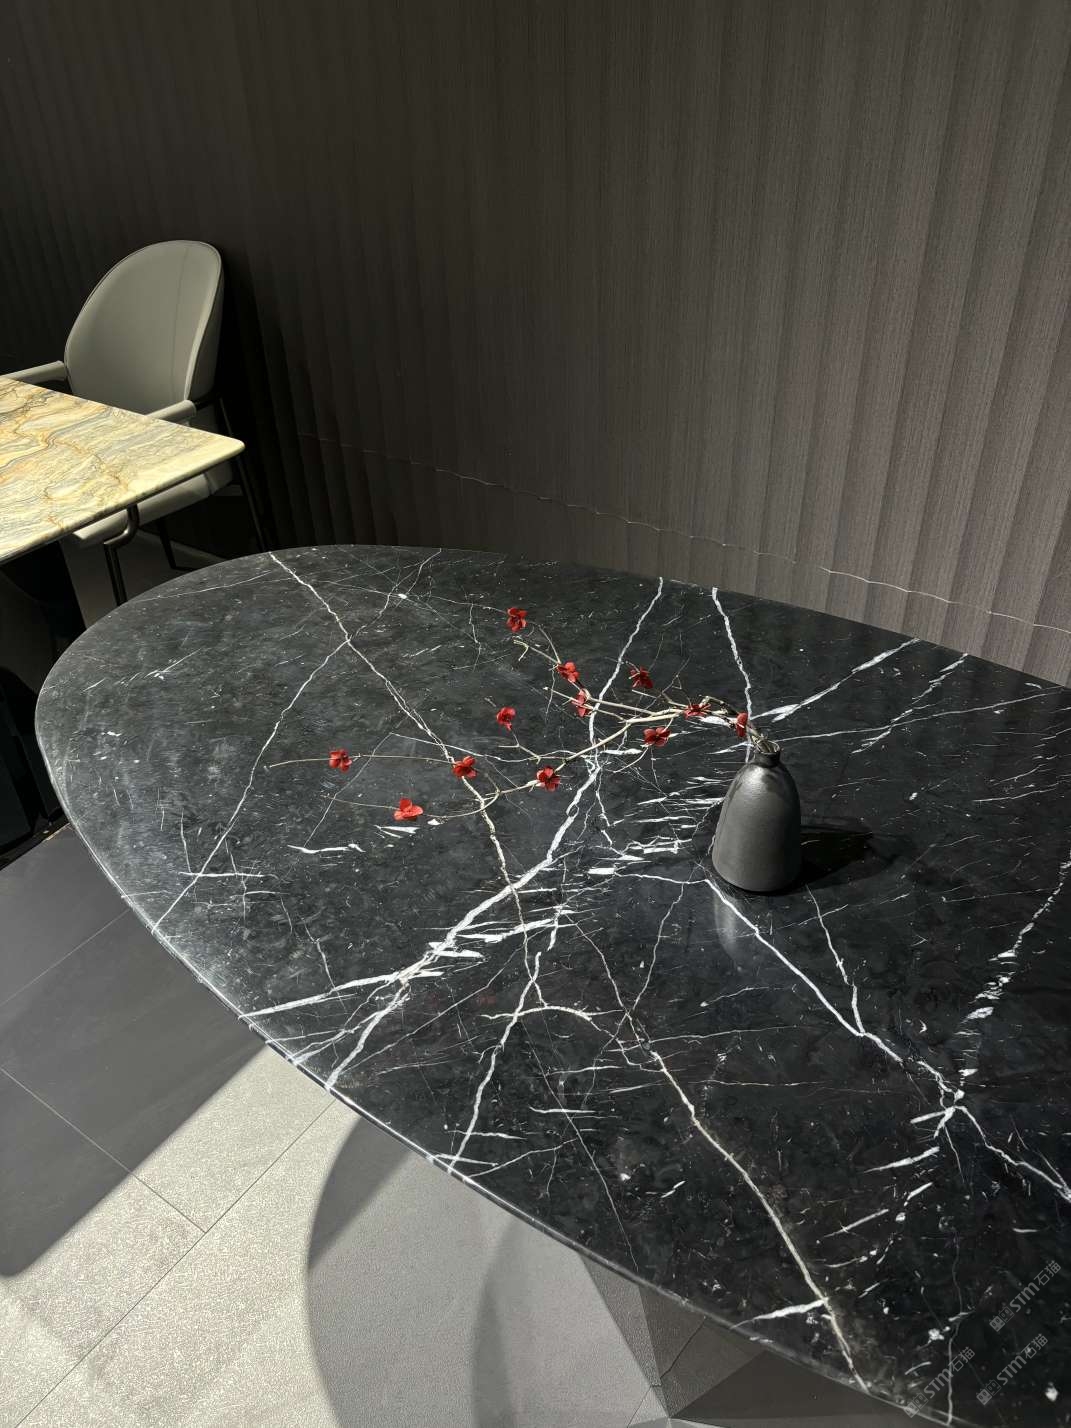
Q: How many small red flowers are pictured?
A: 12